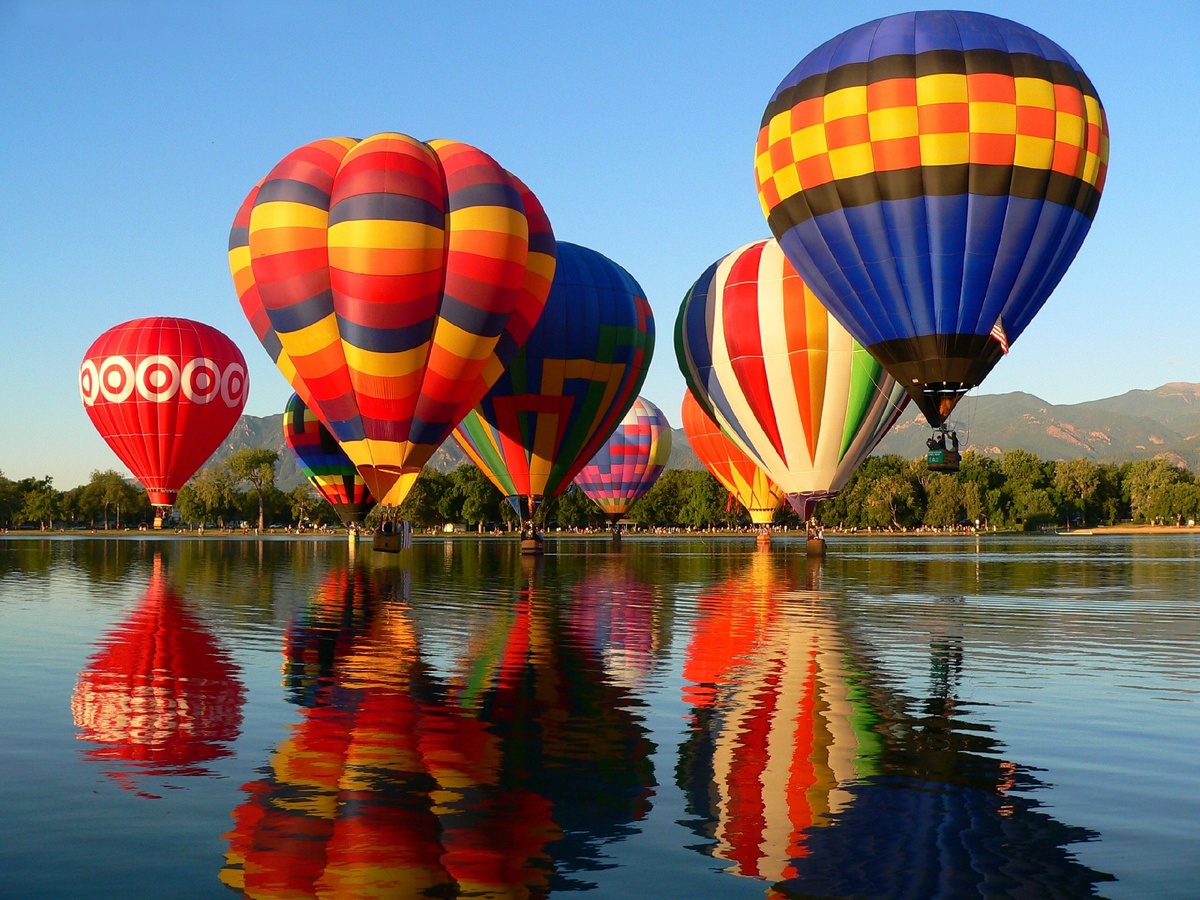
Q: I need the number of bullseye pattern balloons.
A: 1